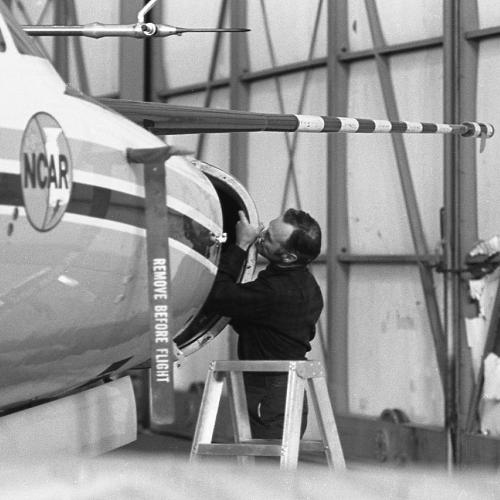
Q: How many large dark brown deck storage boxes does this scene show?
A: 0